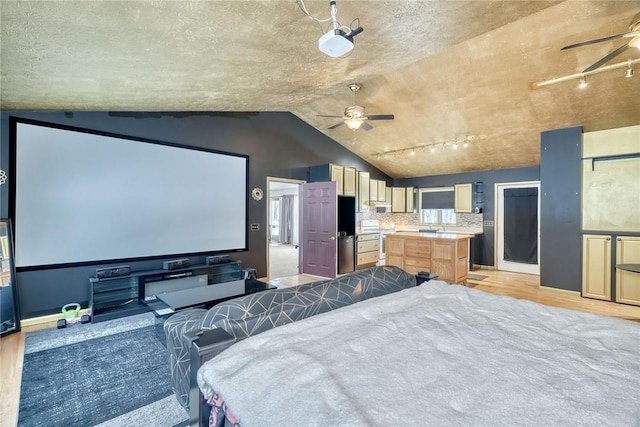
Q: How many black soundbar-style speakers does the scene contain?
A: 3